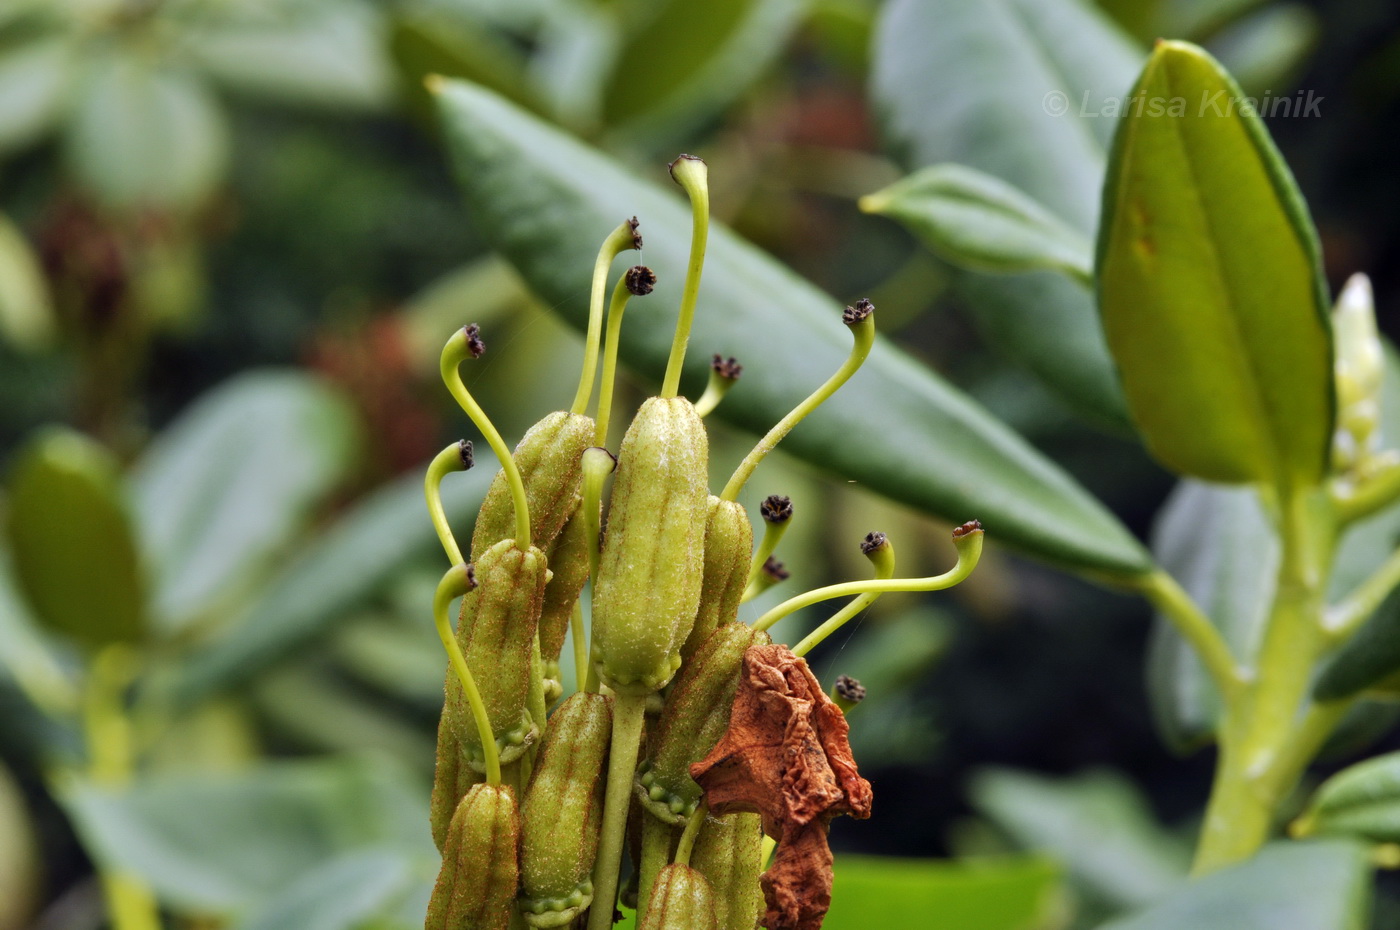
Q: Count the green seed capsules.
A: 11